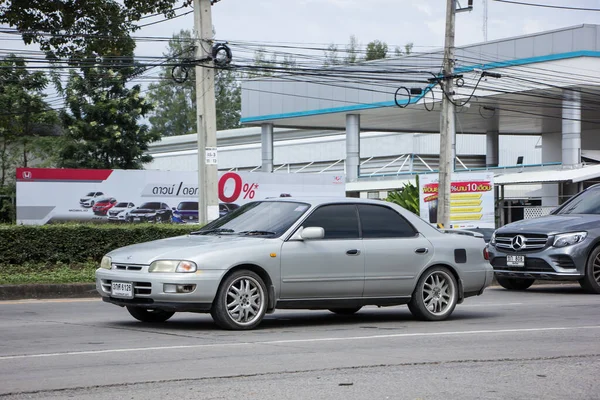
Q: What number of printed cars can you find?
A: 6